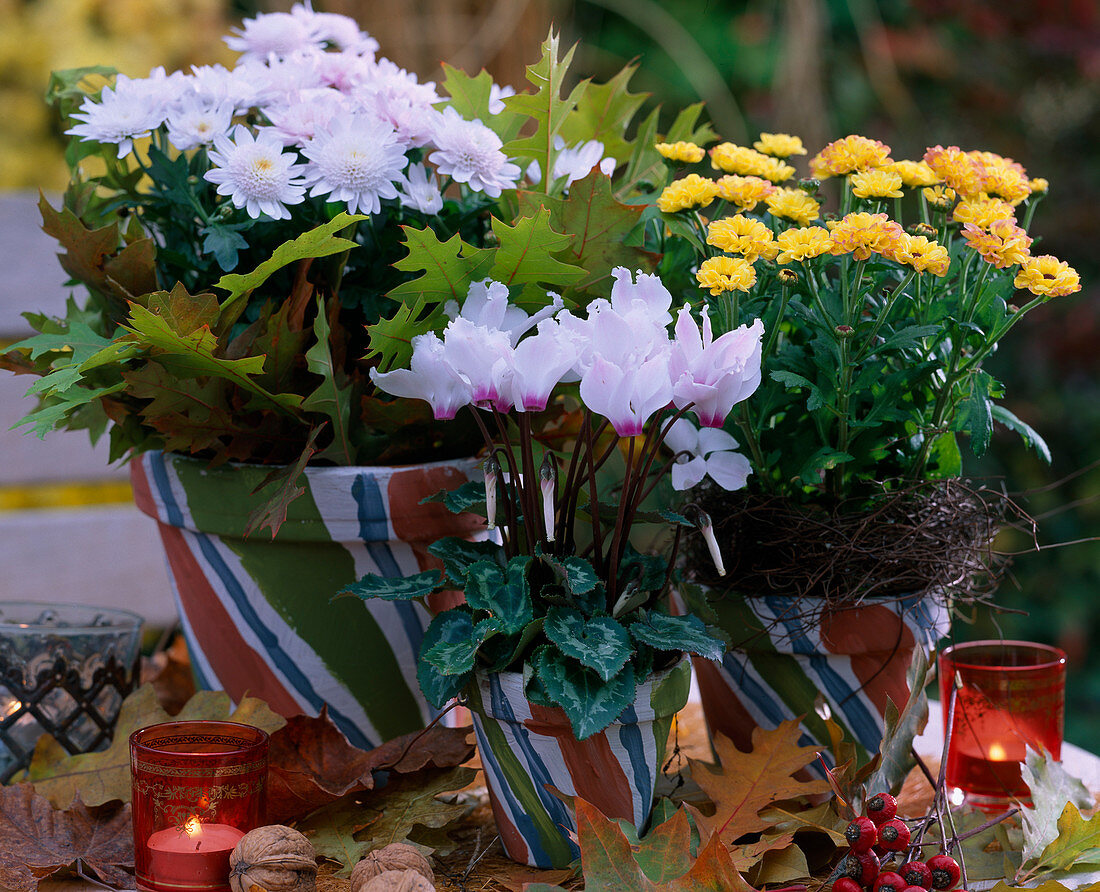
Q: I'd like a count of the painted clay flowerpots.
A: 3